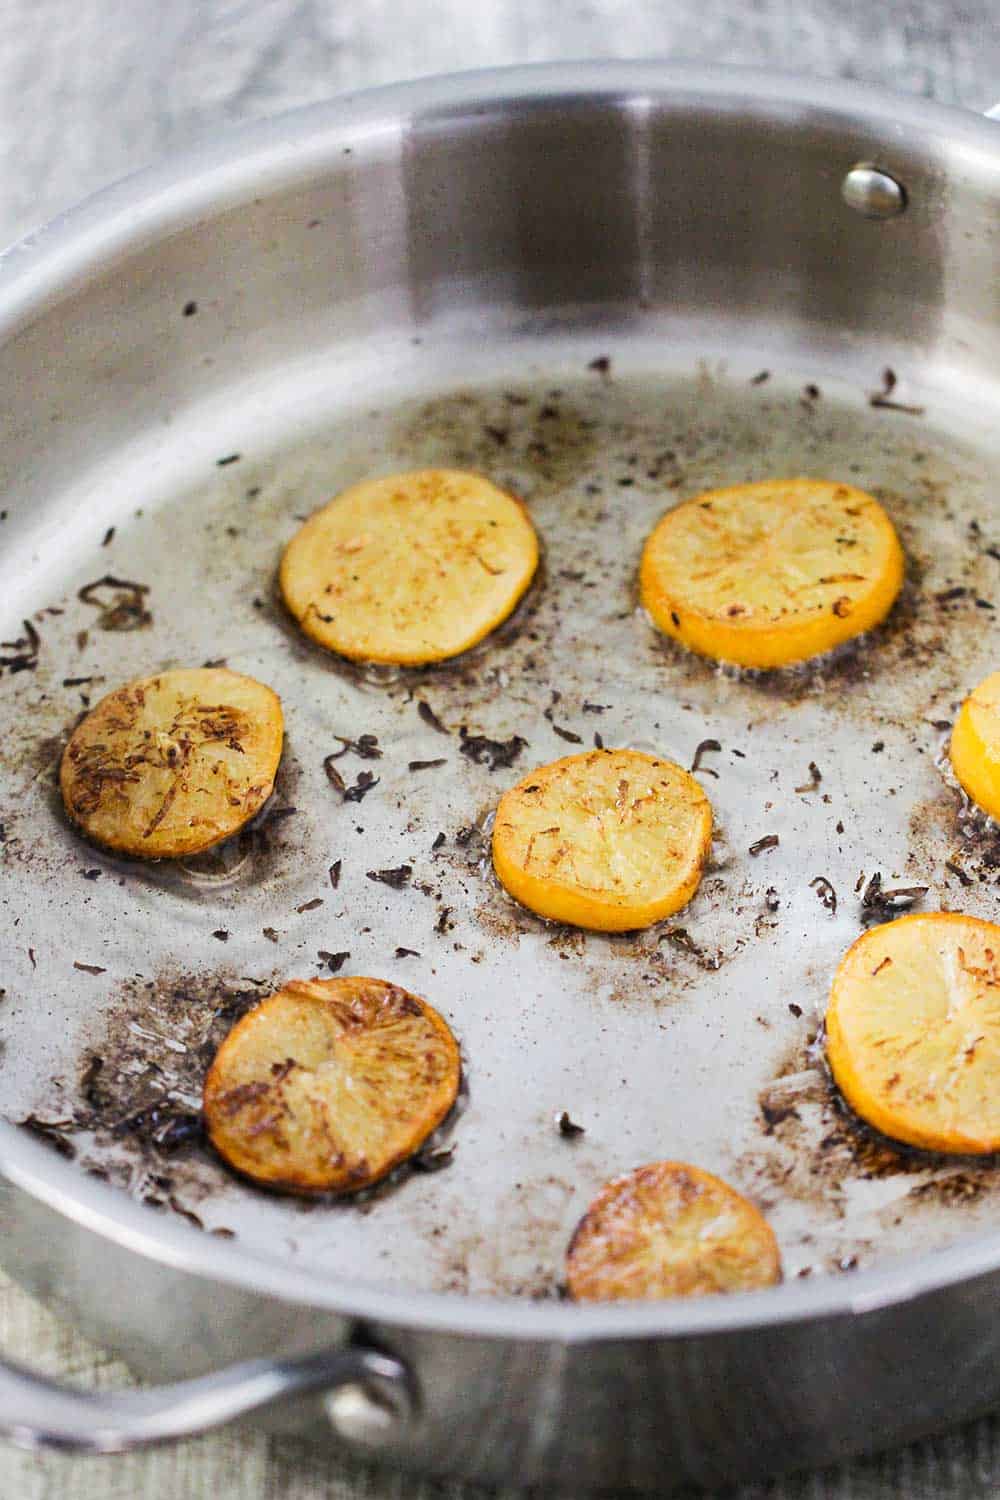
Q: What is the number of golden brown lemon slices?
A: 8